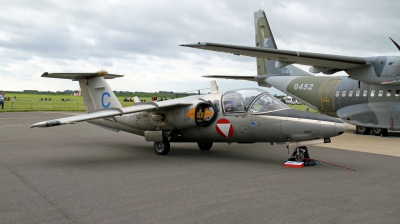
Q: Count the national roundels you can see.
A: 1